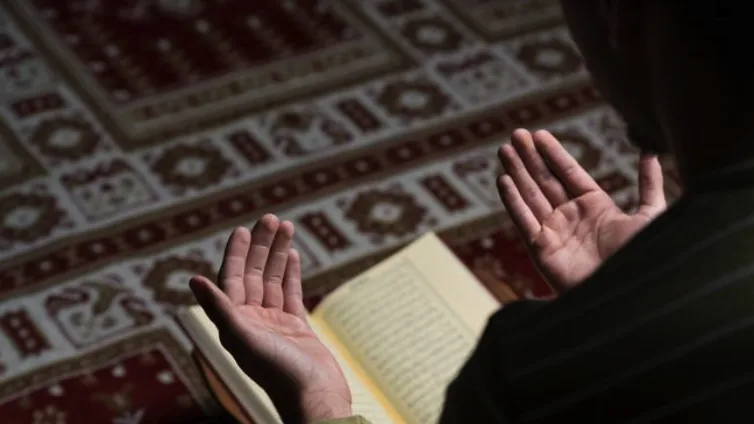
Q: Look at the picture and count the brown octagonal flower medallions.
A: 9